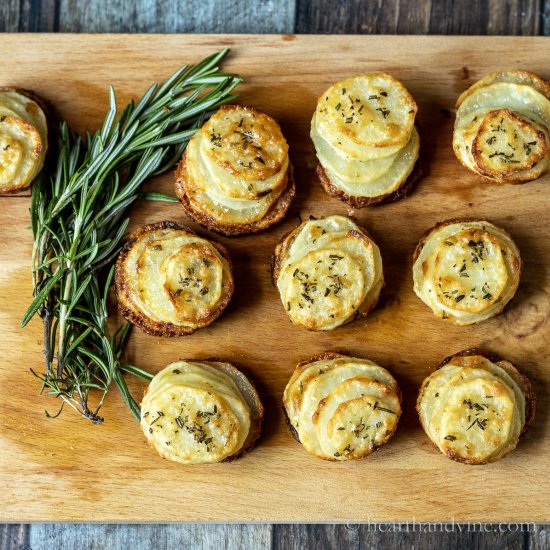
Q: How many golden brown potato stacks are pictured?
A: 10